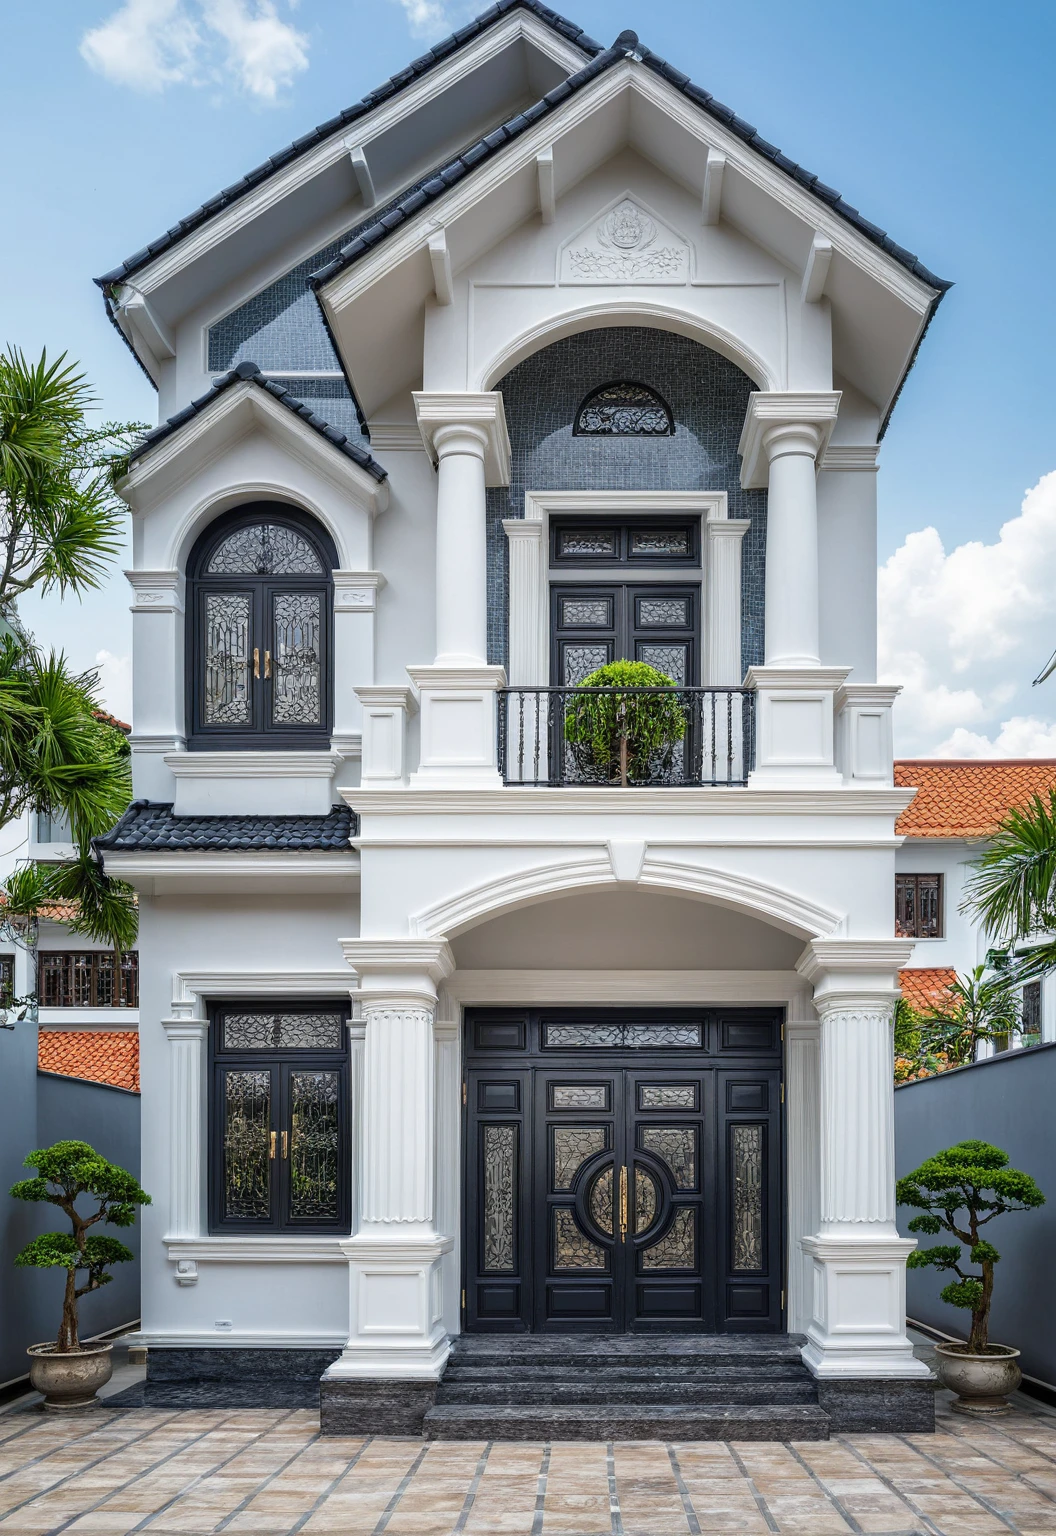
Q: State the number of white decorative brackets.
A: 6